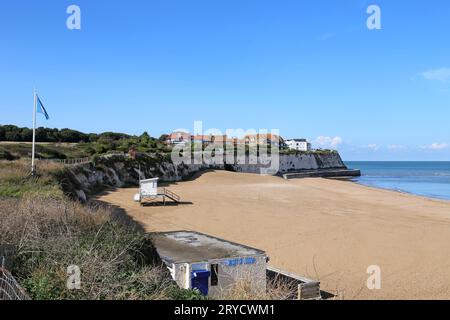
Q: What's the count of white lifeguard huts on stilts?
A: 1